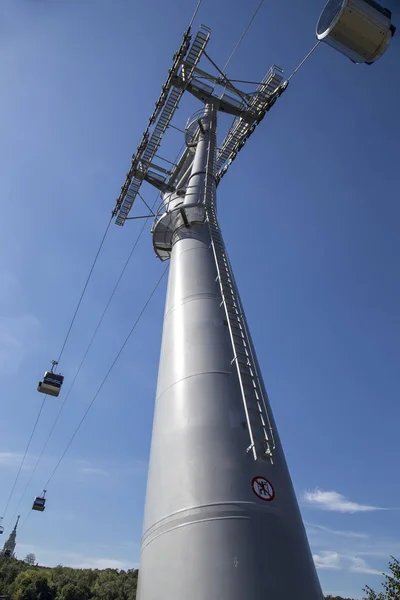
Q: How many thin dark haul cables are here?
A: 3